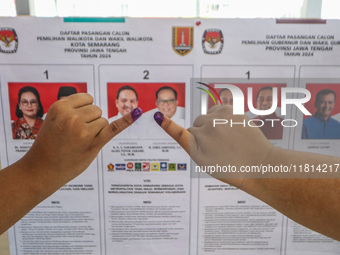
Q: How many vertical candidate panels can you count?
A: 4